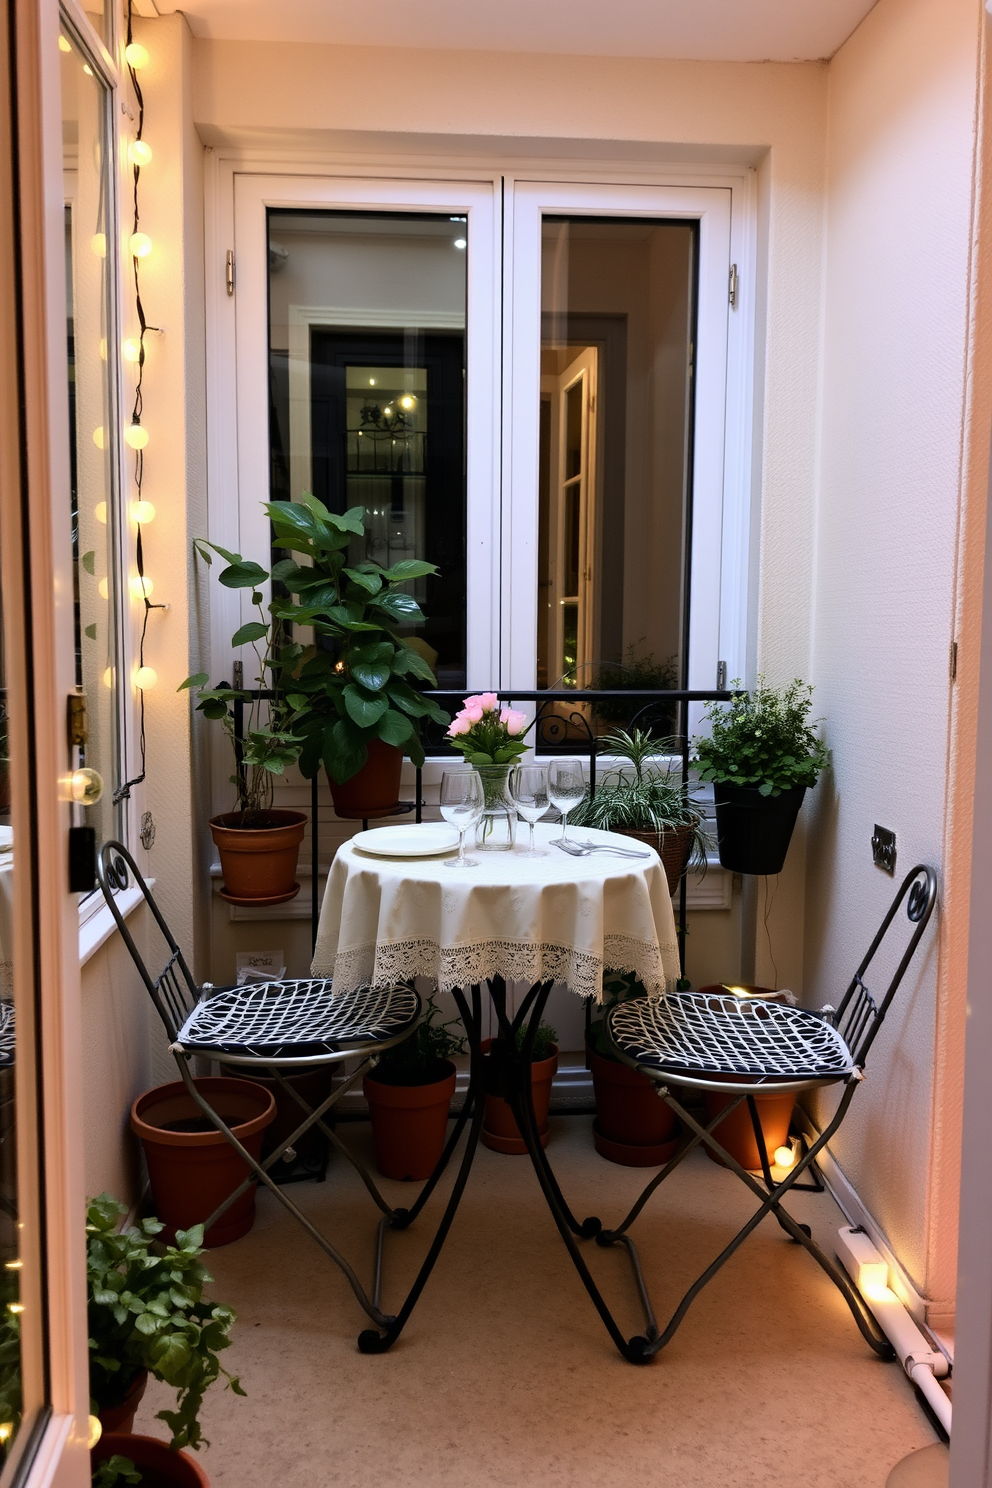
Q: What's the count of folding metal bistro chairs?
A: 2